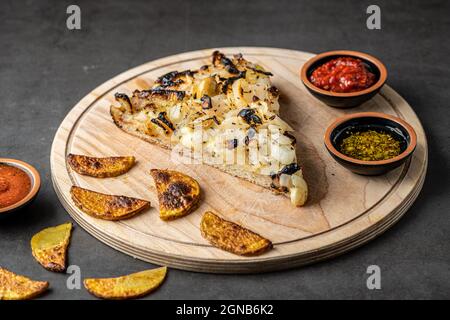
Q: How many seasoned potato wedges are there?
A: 7